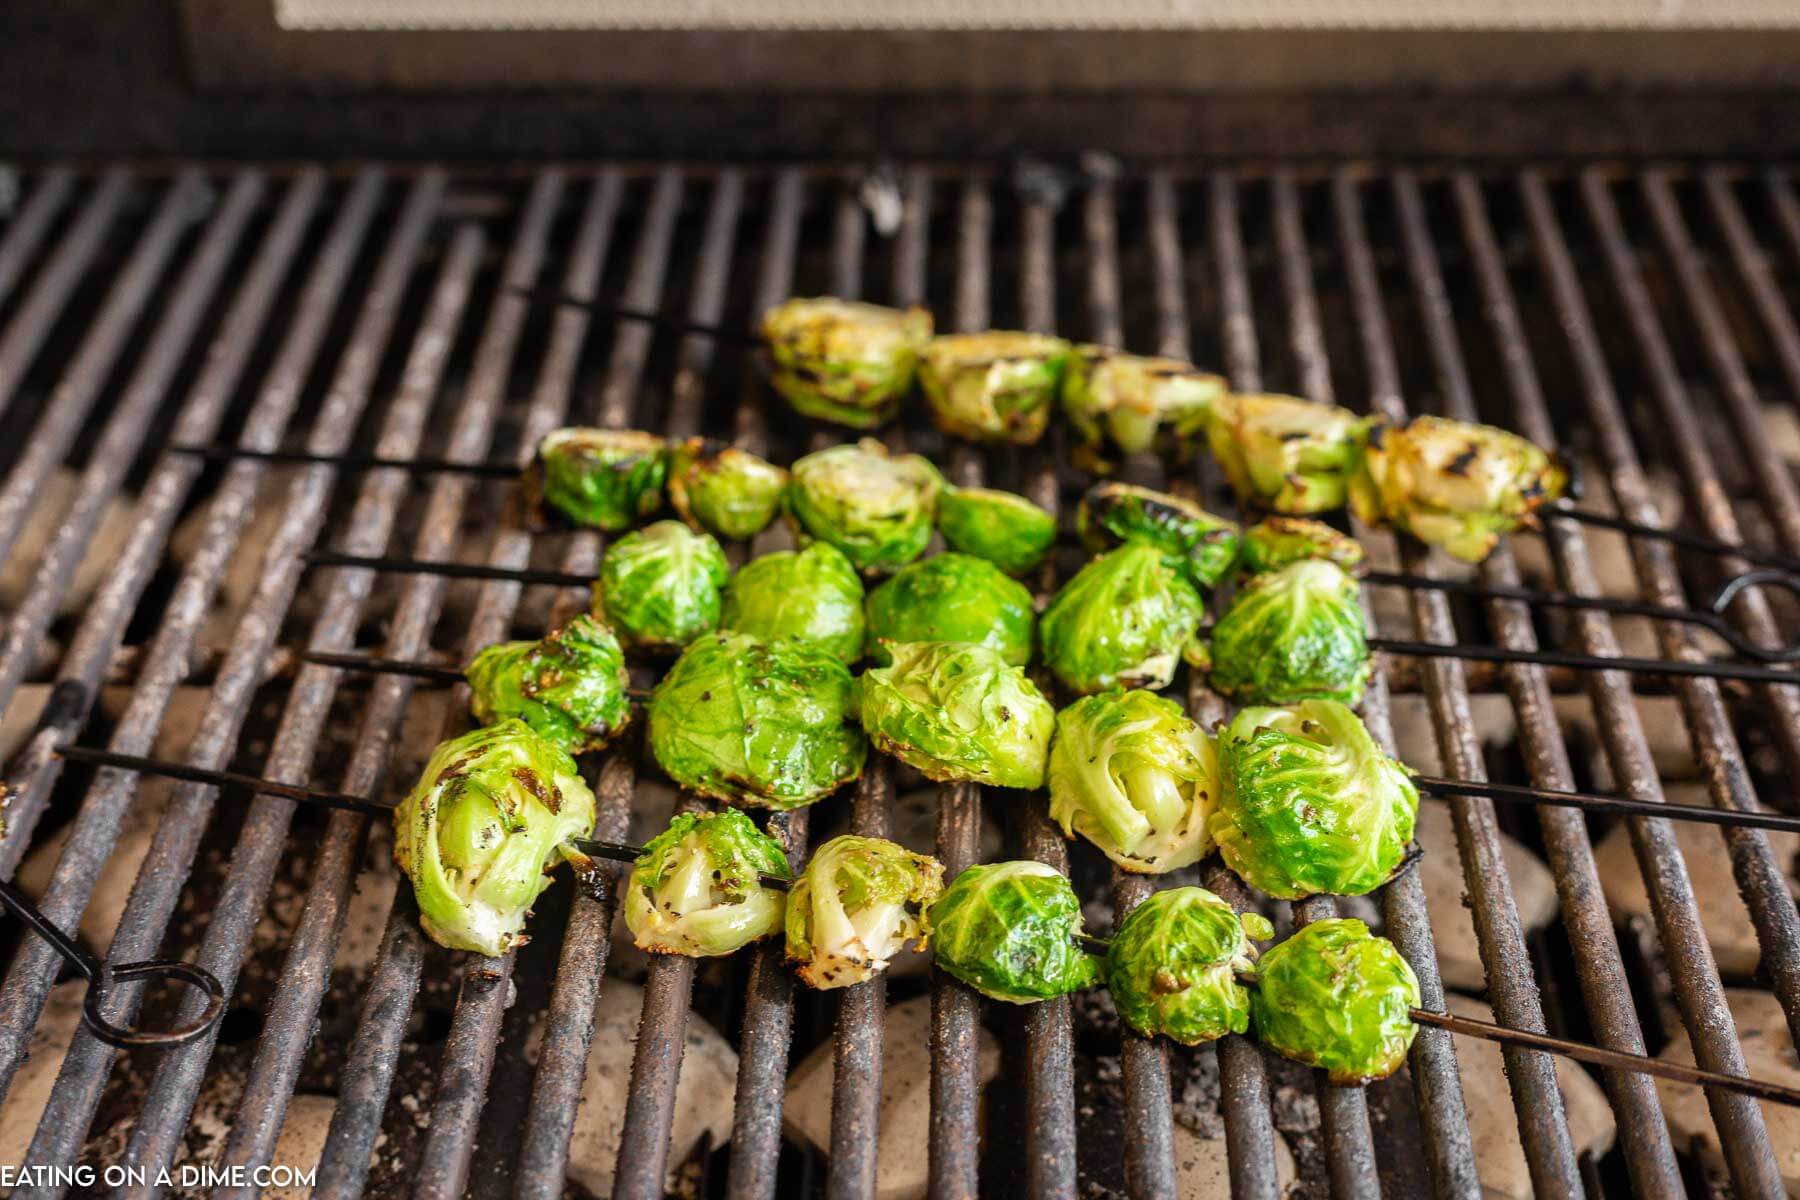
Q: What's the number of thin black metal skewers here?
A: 6